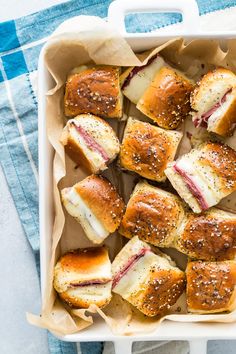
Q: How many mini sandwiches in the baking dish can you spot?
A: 12